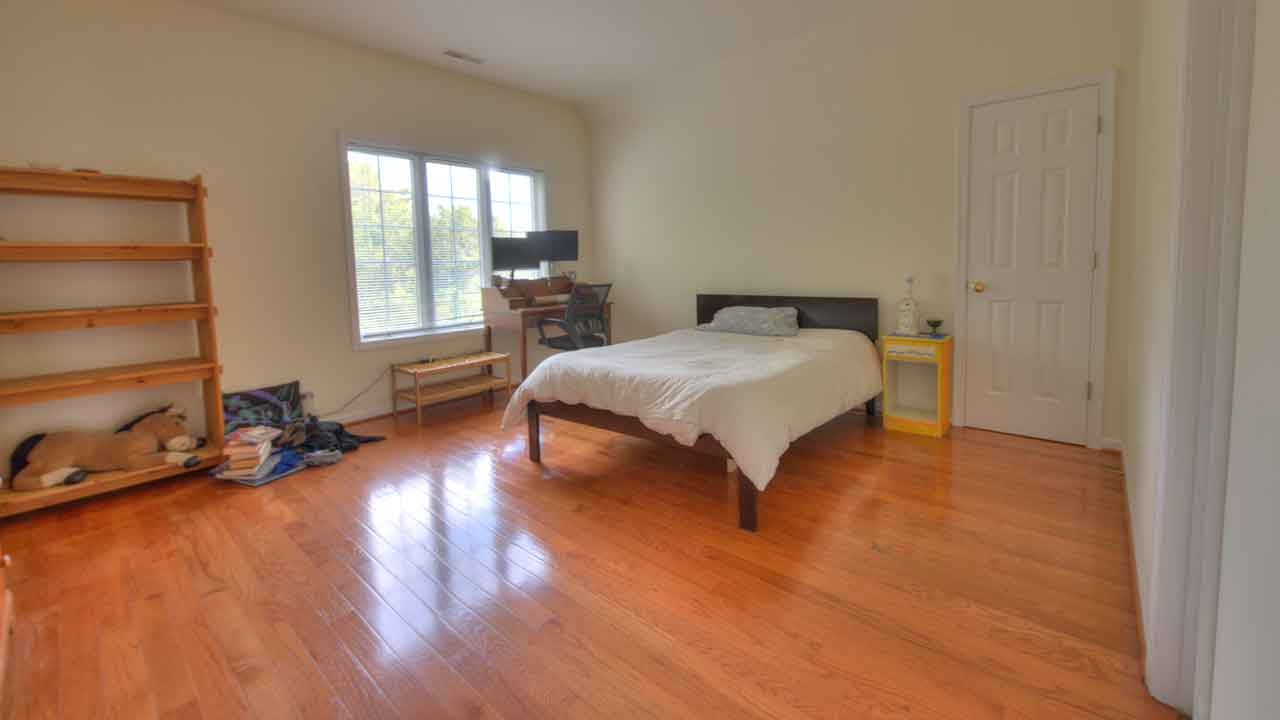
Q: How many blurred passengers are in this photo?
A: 0